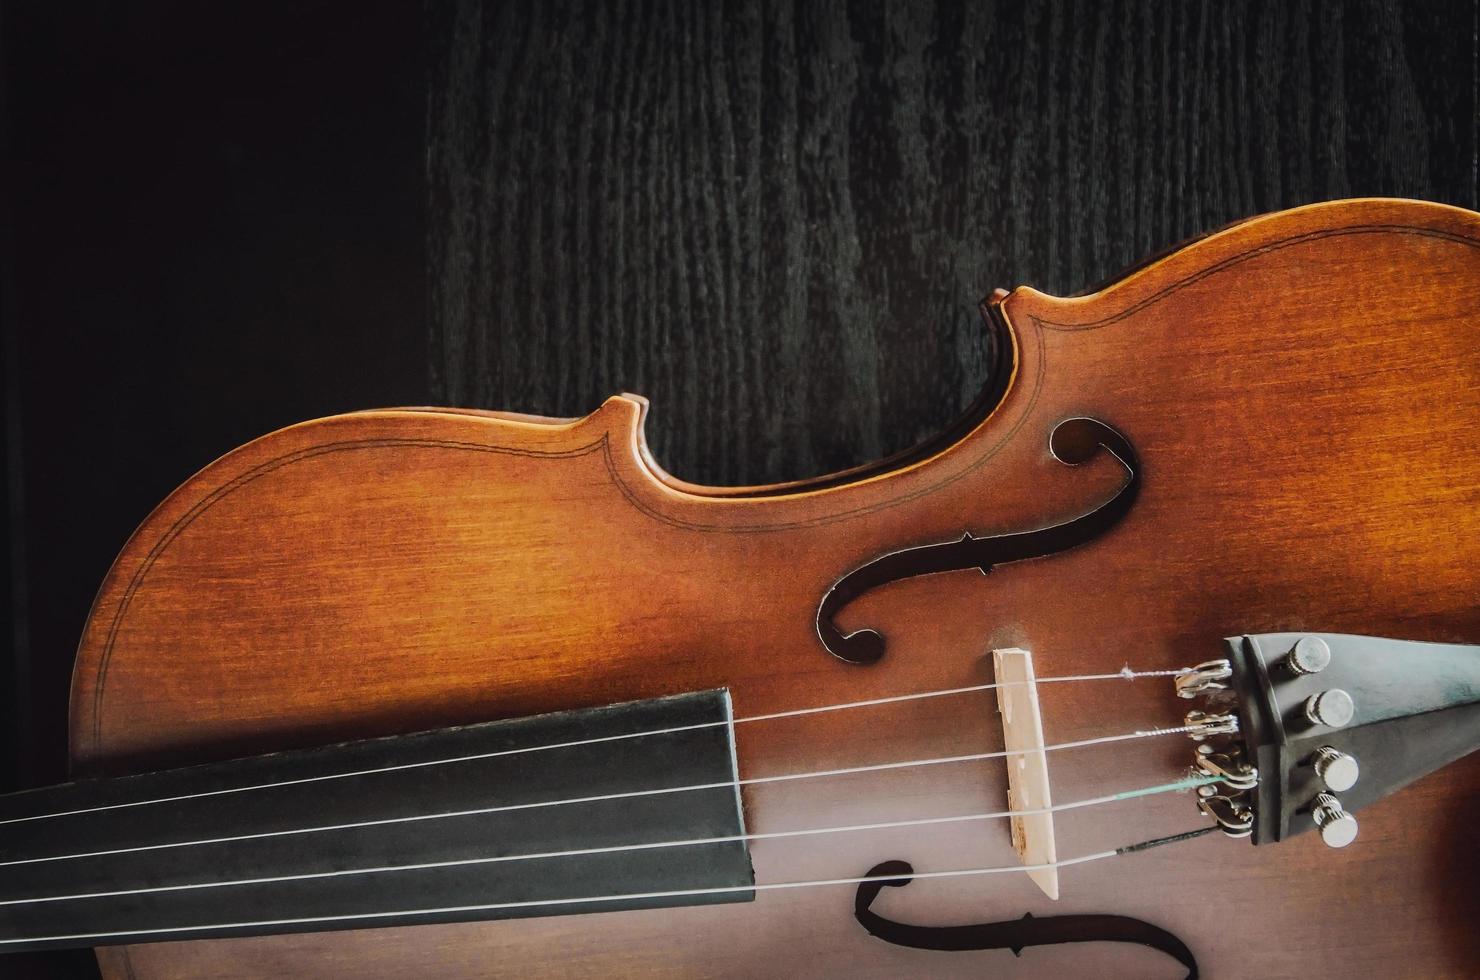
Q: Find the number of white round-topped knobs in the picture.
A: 4